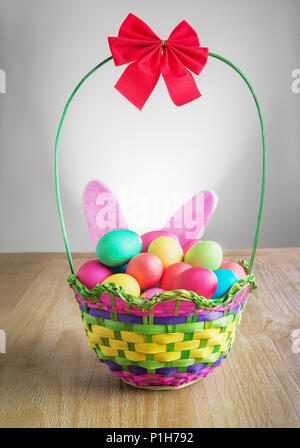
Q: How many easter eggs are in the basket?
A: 14